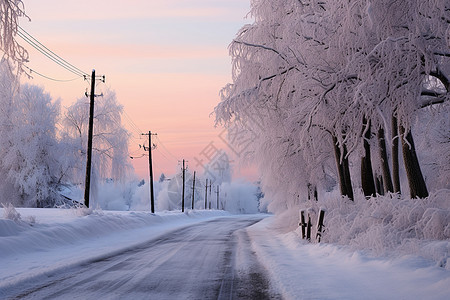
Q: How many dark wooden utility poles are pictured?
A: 7